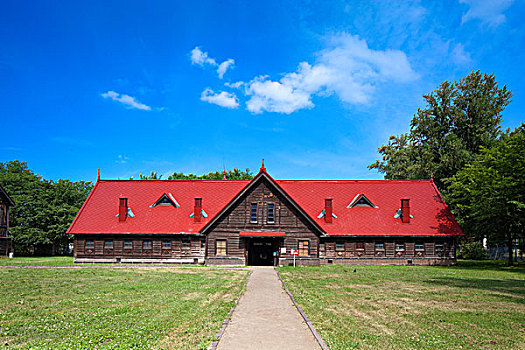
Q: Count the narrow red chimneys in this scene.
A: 4